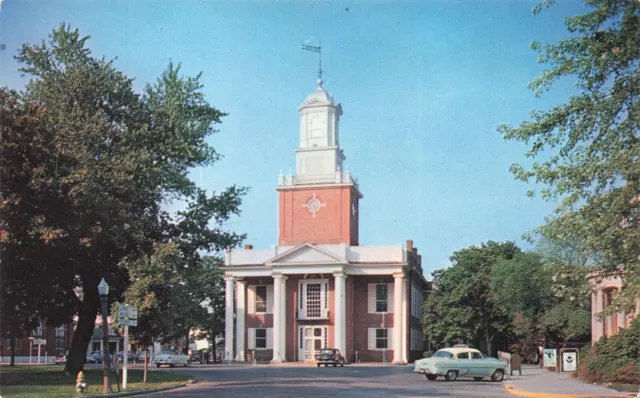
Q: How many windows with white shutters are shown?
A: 4